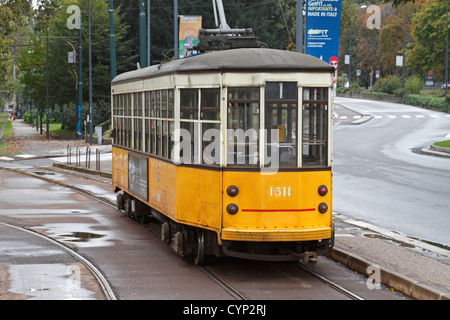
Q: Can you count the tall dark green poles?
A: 3